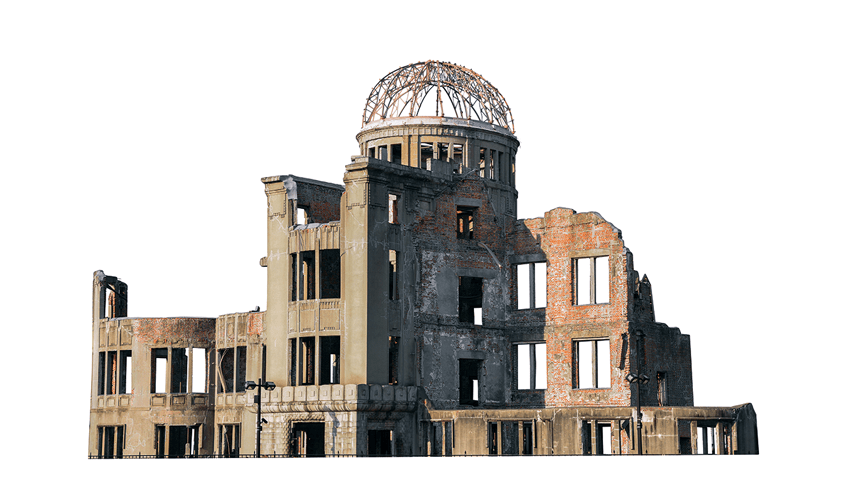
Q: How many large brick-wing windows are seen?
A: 4